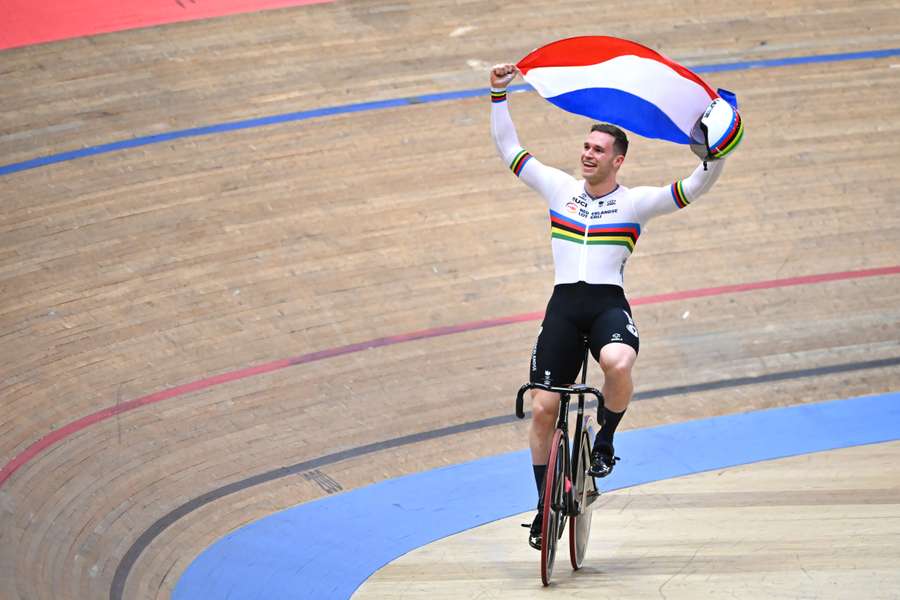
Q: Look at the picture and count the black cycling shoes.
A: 2